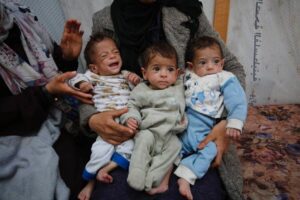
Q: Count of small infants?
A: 3